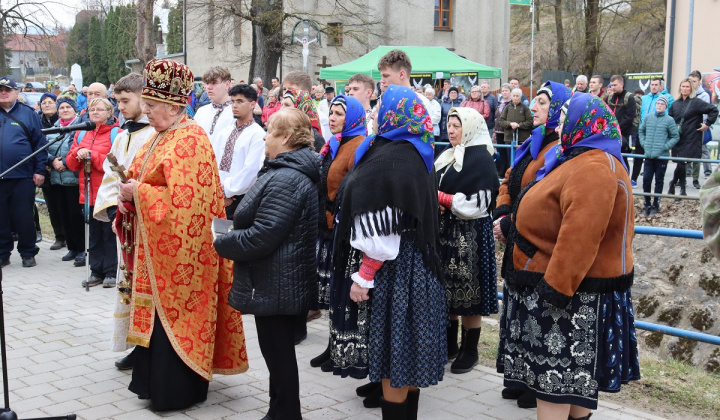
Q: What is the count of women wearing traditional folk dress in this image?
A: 6